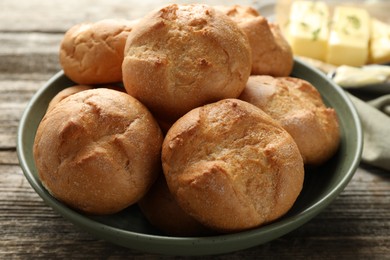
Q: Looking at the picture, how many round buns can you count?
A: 8